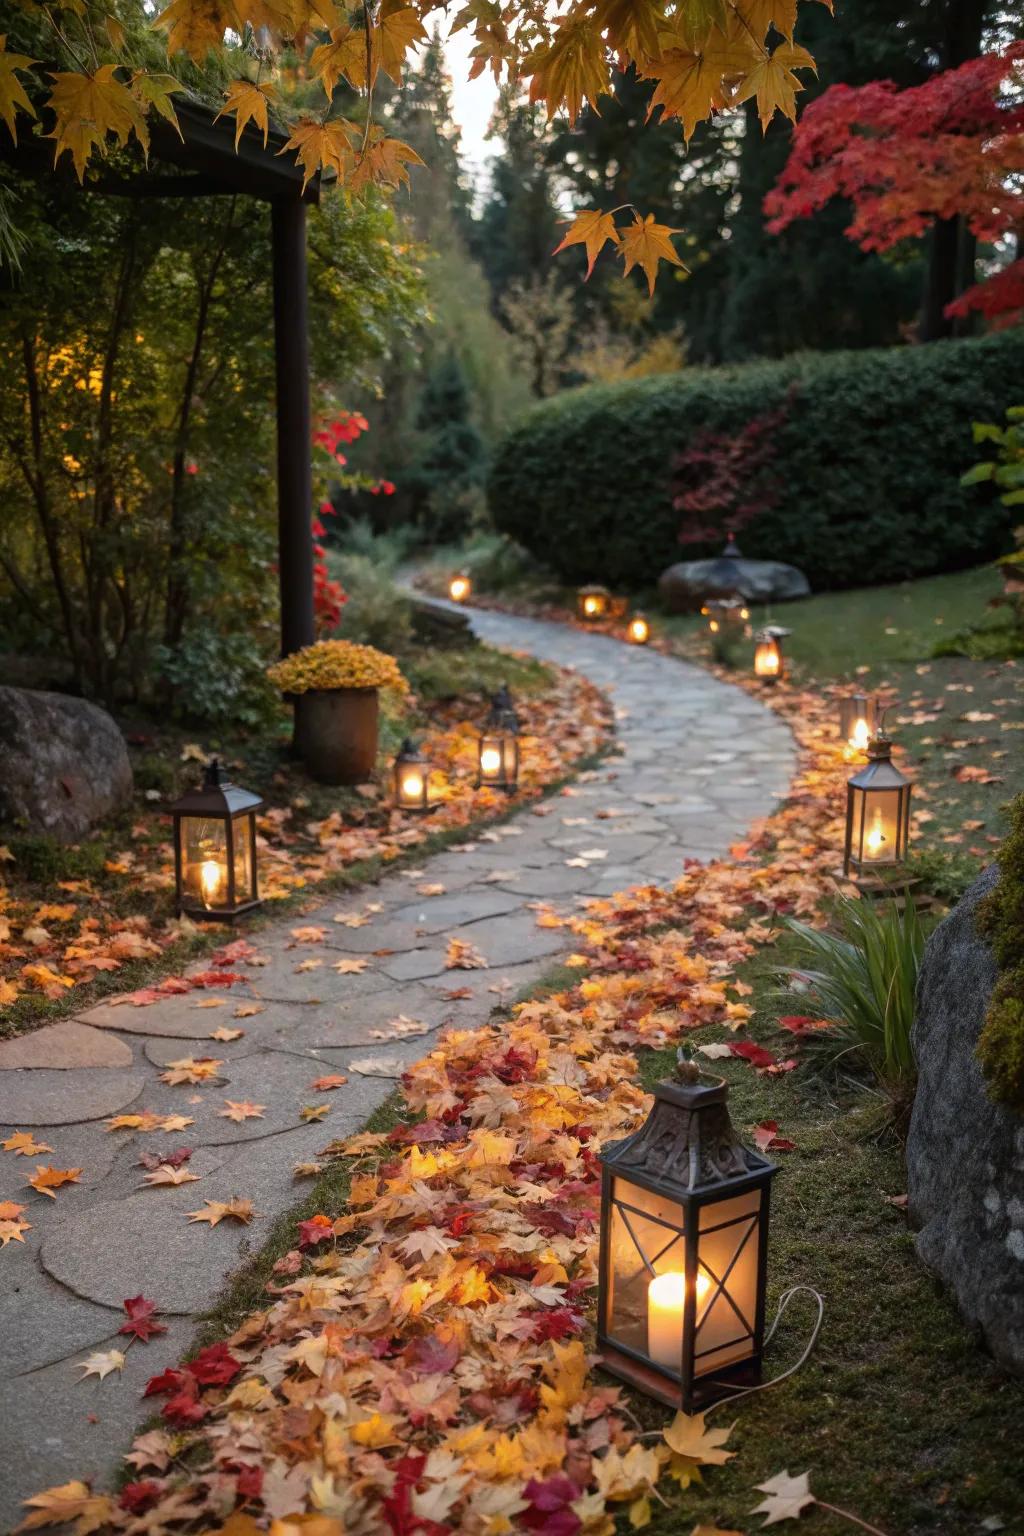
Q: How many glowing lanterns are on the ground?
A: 11